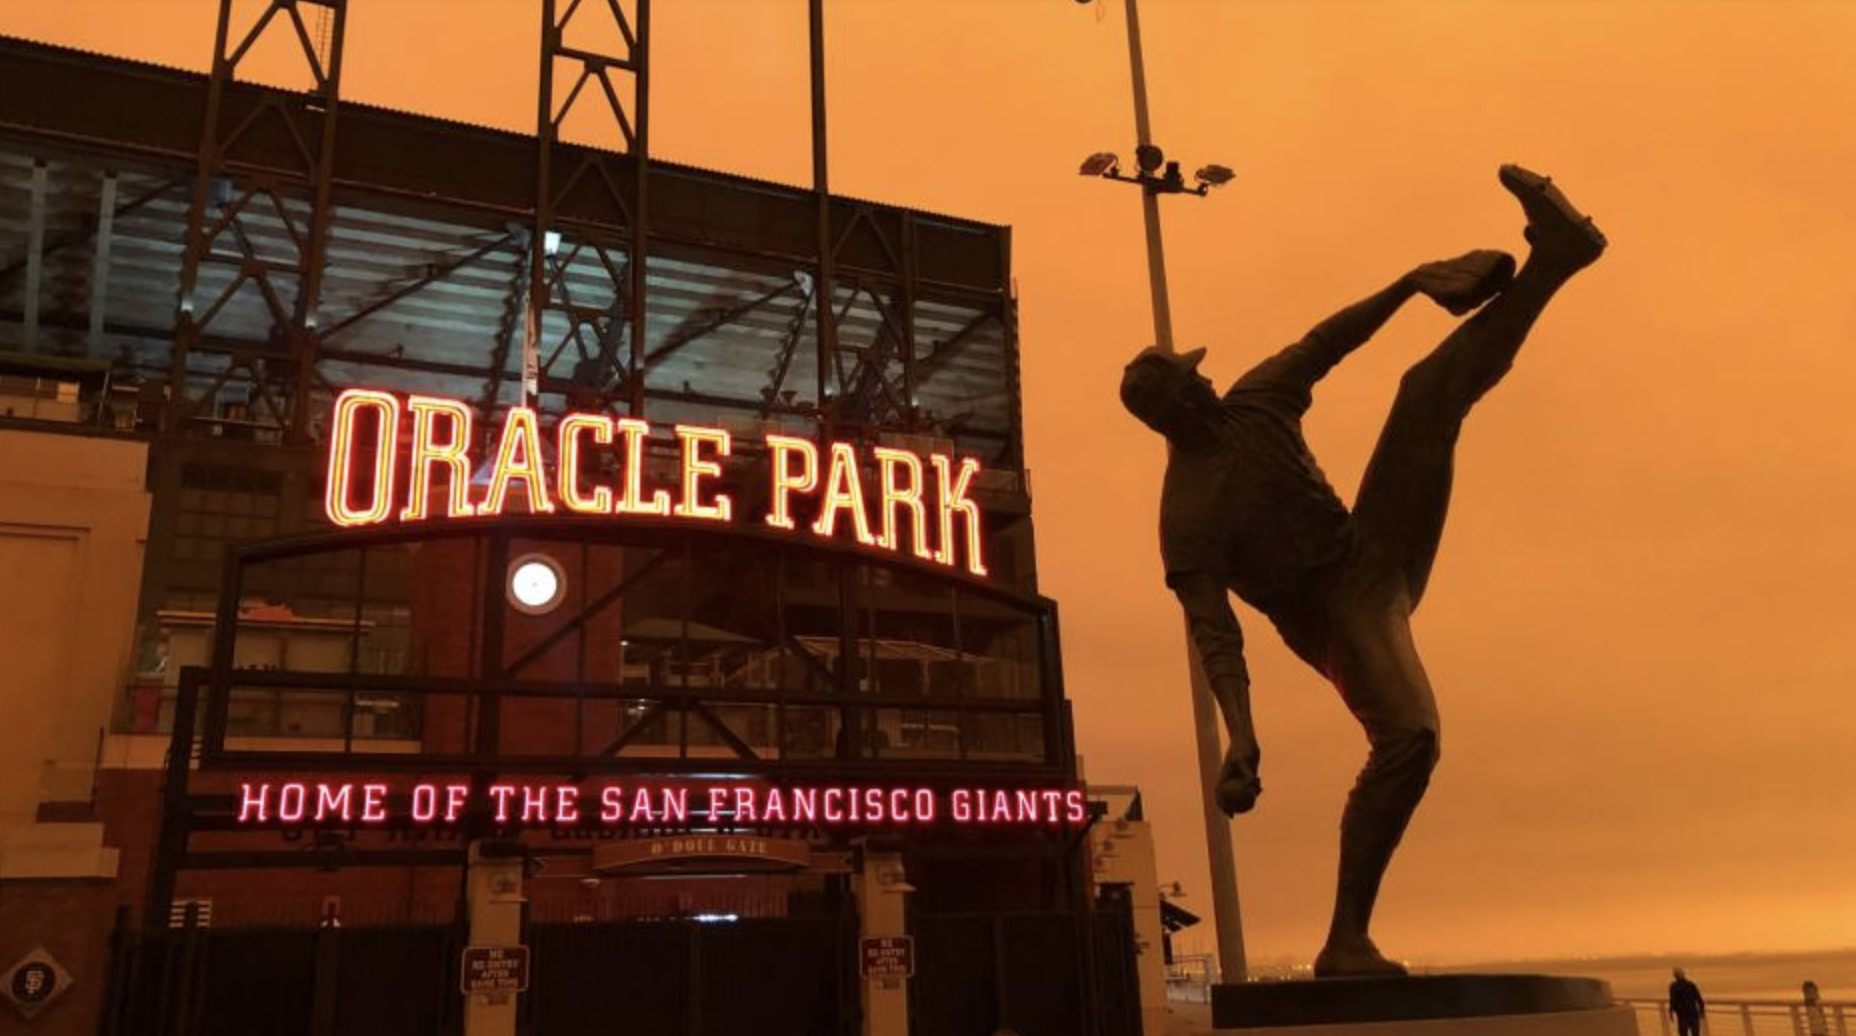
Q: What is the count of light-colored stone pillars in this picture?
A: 2